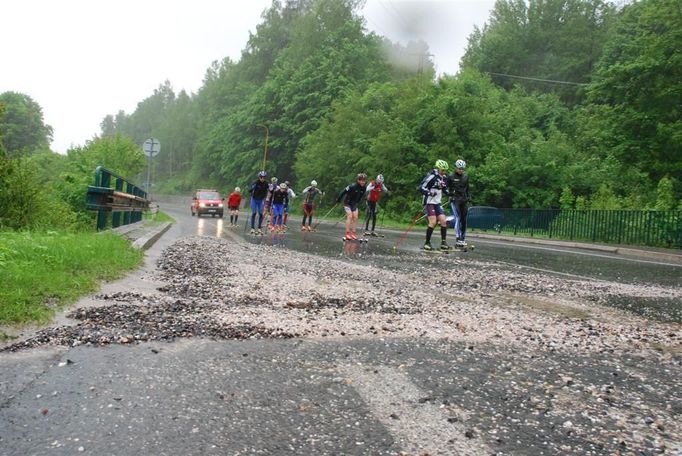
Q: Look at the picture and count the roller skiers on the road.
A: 10